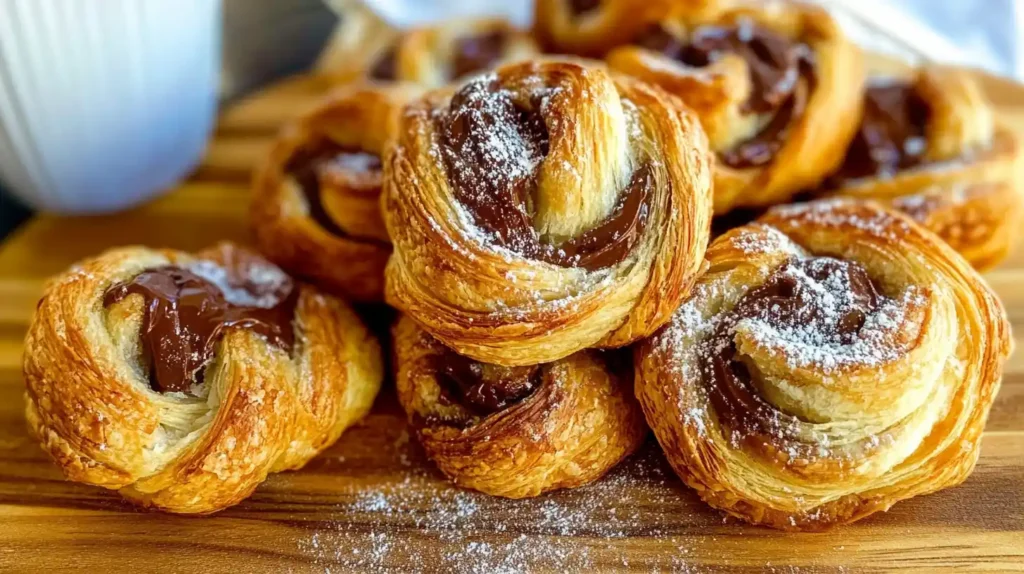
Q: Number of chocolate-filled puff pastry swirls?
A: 9